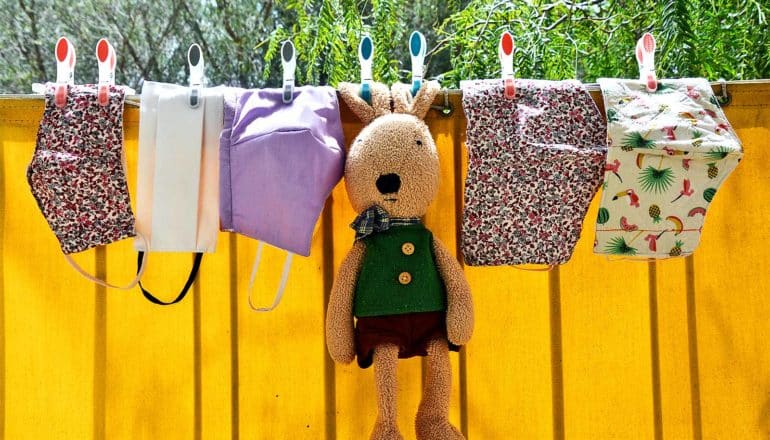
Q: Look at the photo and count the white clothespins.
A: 8